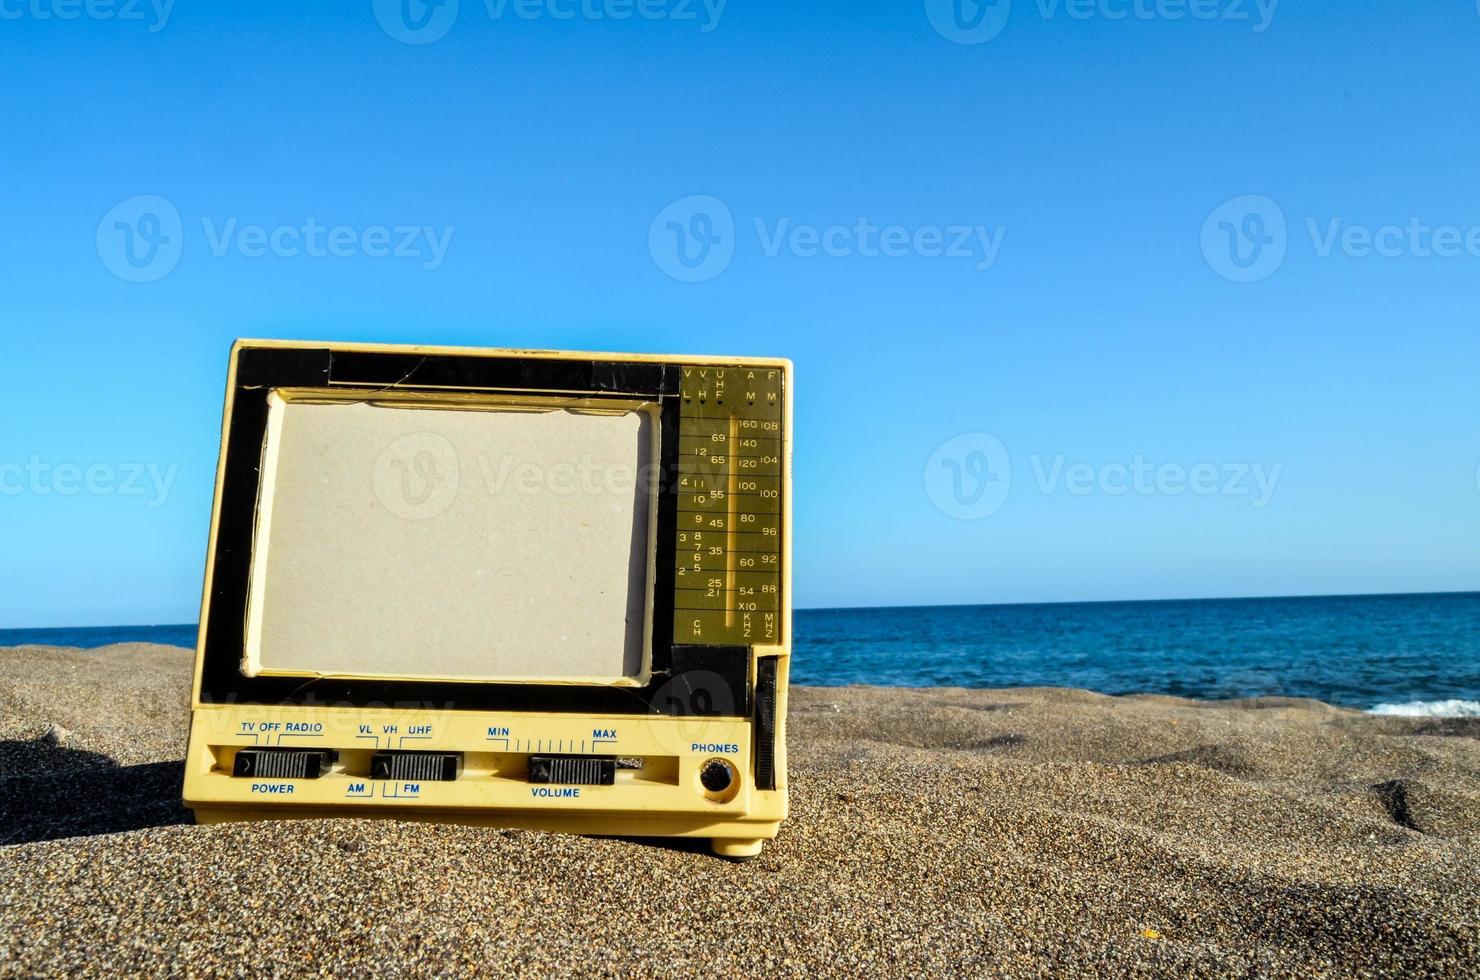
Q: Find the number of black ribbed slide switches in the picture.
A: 3